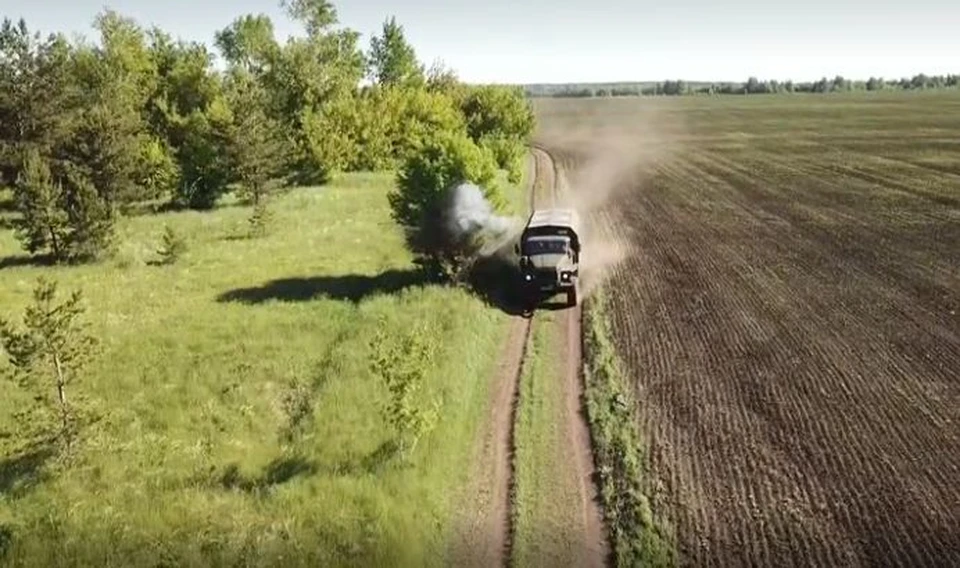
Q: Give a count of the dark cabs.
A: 1